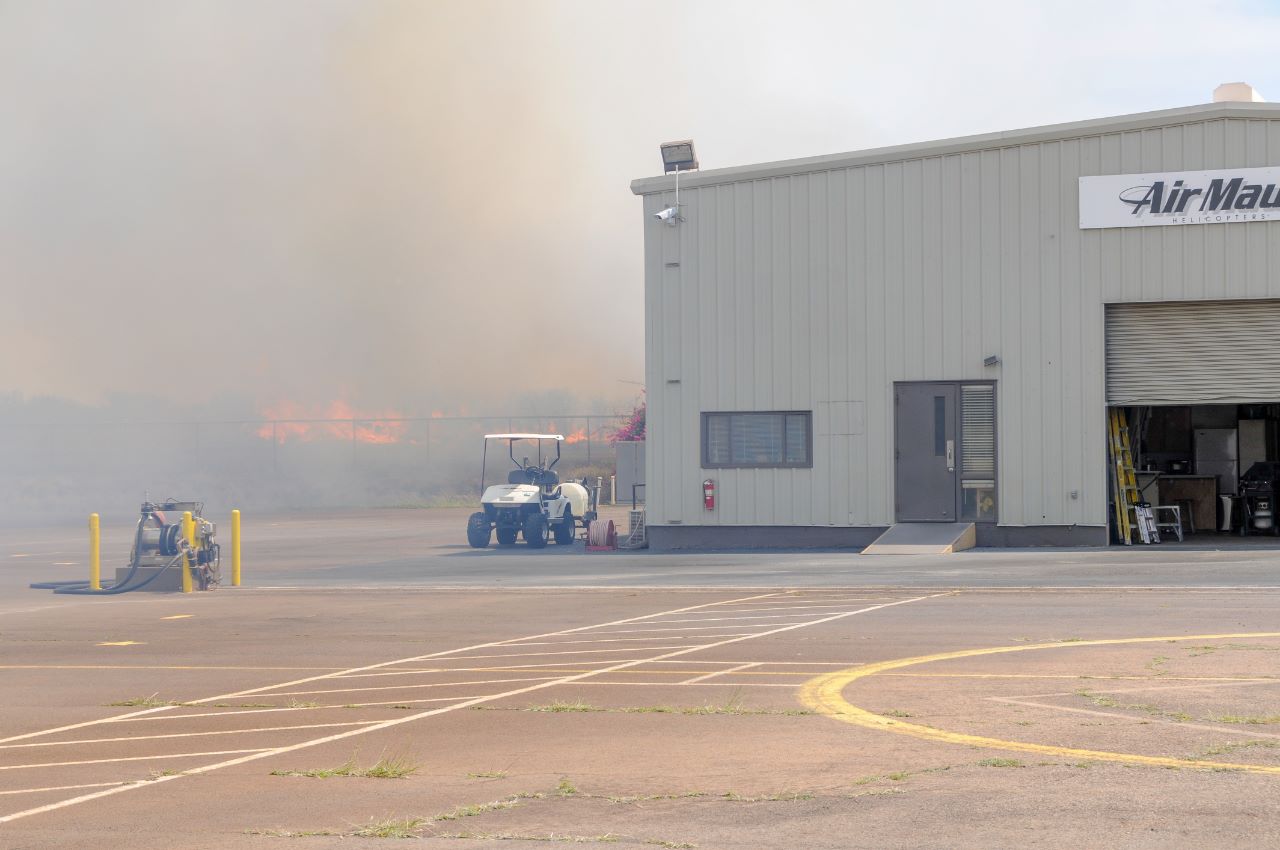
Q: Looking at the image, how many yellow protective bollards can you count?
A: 3